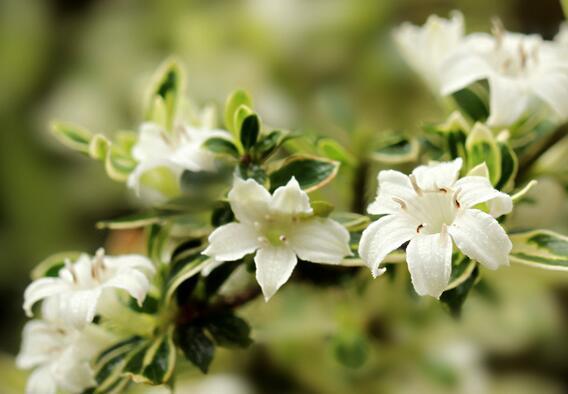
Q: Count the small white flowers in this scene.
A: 7